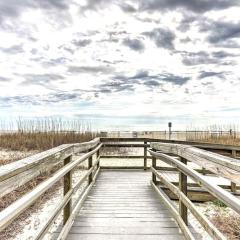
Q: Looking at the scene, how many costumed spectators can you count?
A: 0